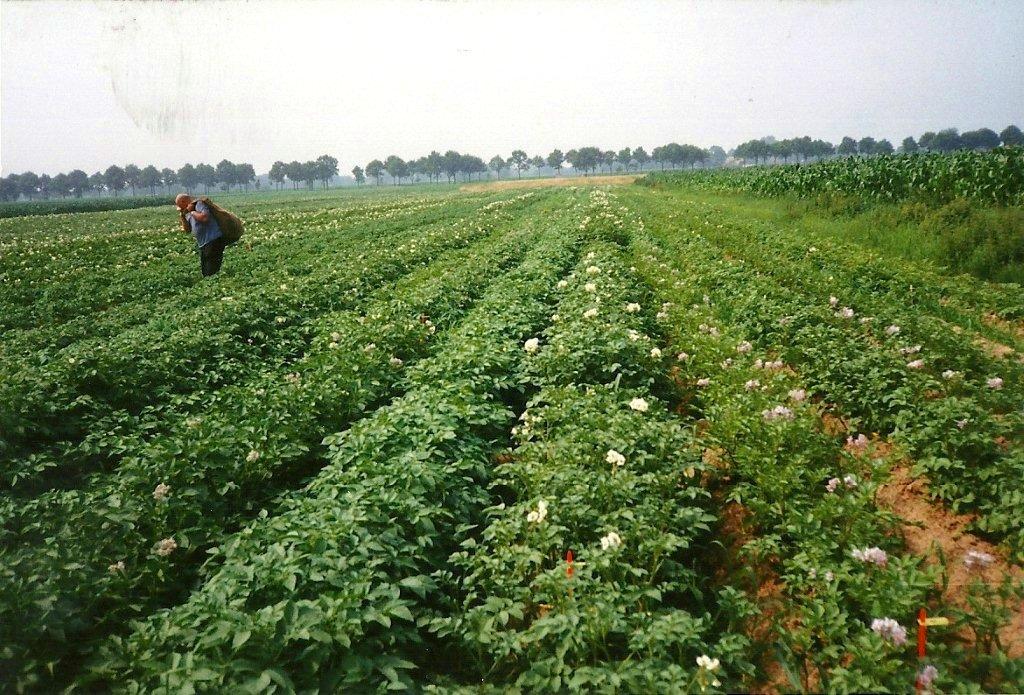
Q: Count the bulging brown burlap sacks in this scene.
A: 1